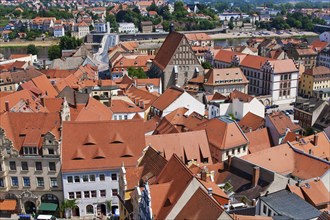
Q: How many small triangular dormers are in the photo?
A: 5